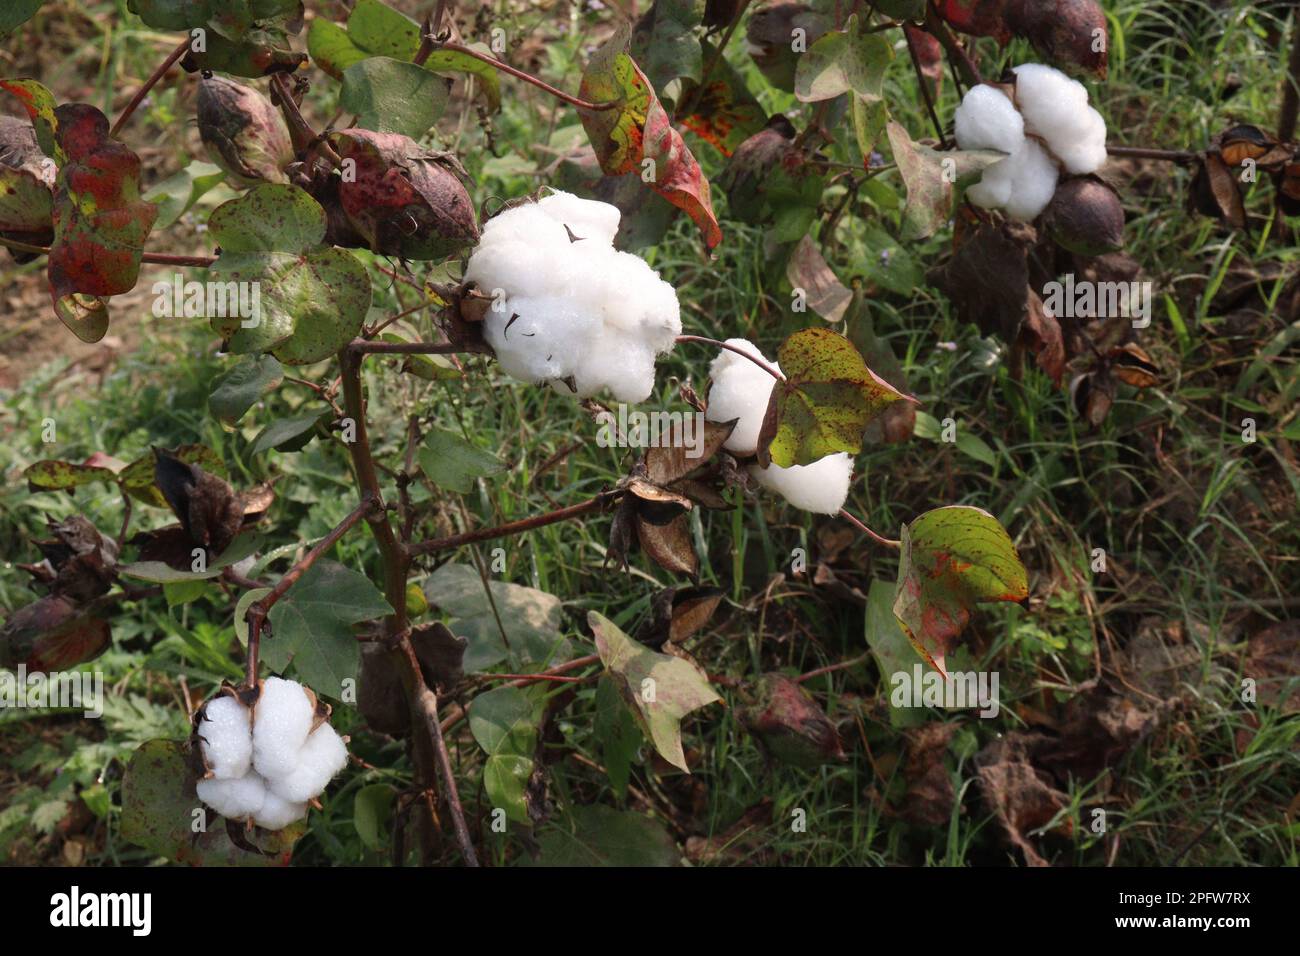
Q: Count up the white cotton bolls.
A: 4